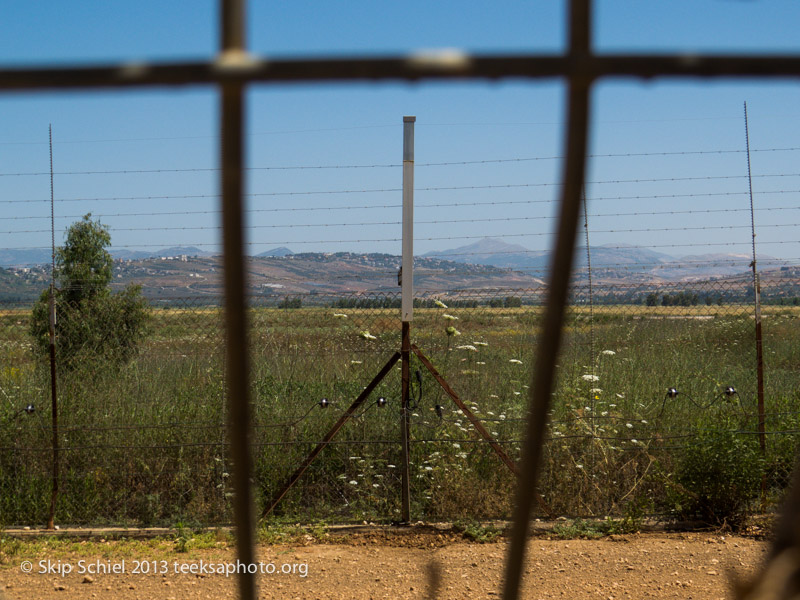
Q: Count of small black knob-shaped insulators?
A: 5